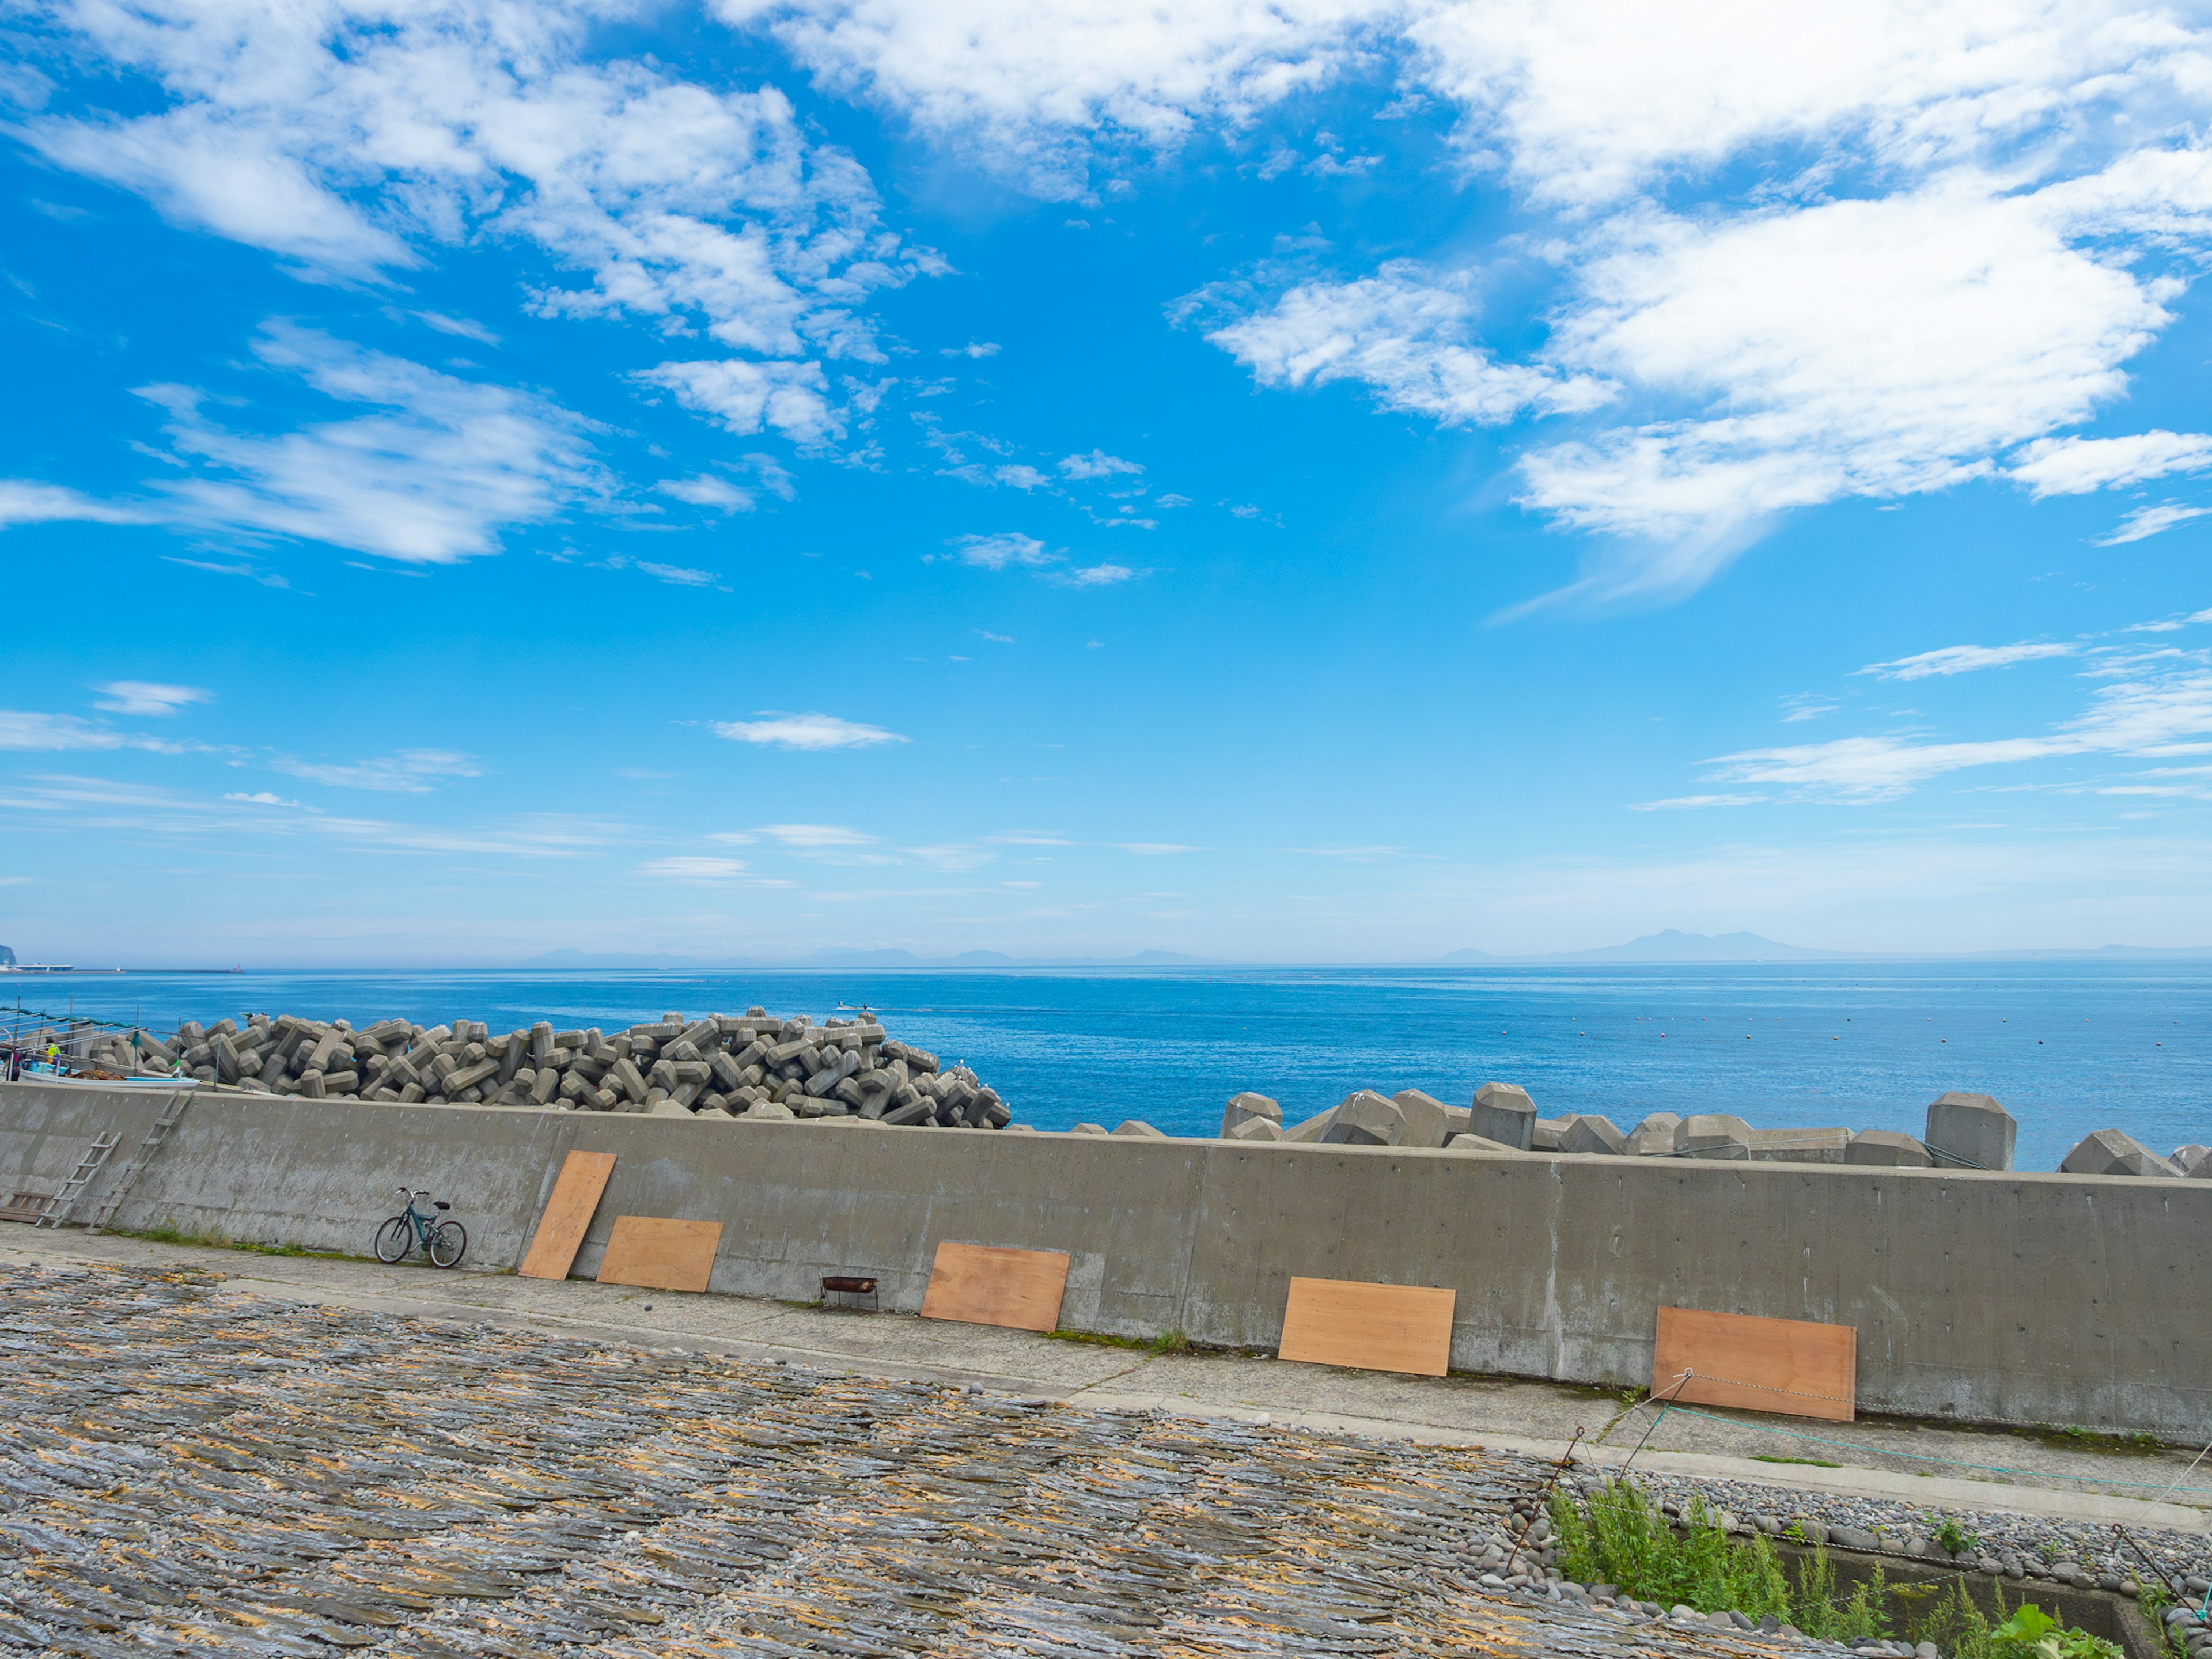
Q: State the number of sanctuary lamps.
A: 0